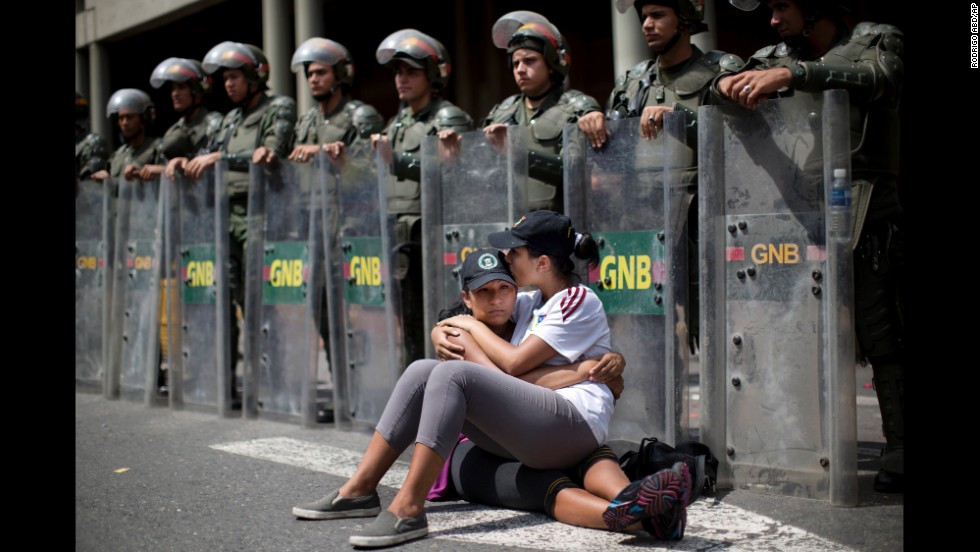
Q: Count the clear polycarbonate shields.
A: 8